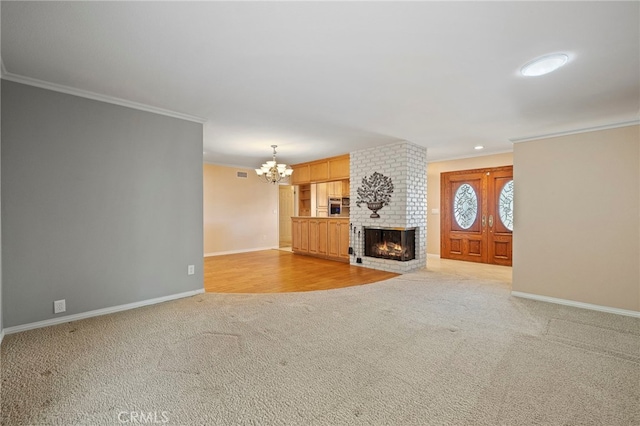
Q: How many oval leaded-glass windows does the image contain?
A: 2